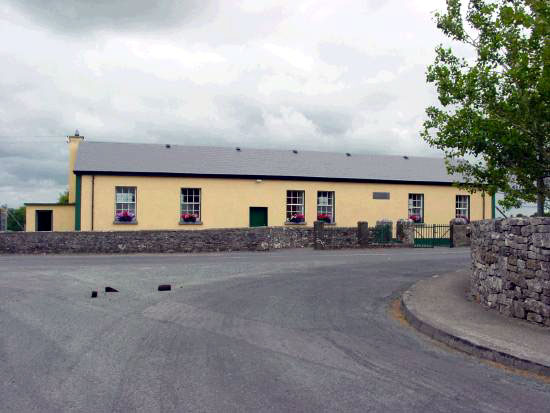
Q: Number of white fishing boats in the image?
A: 0